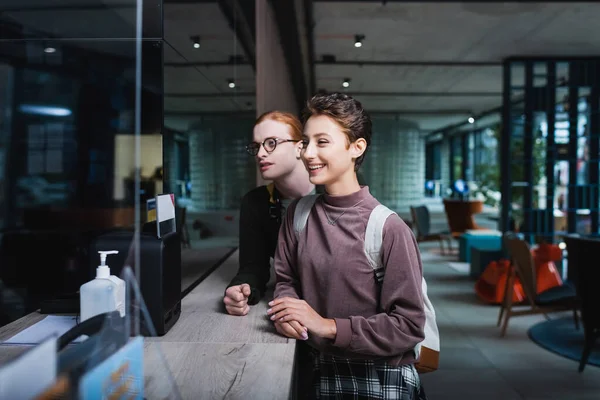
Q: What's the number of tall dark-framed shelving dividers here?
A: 1